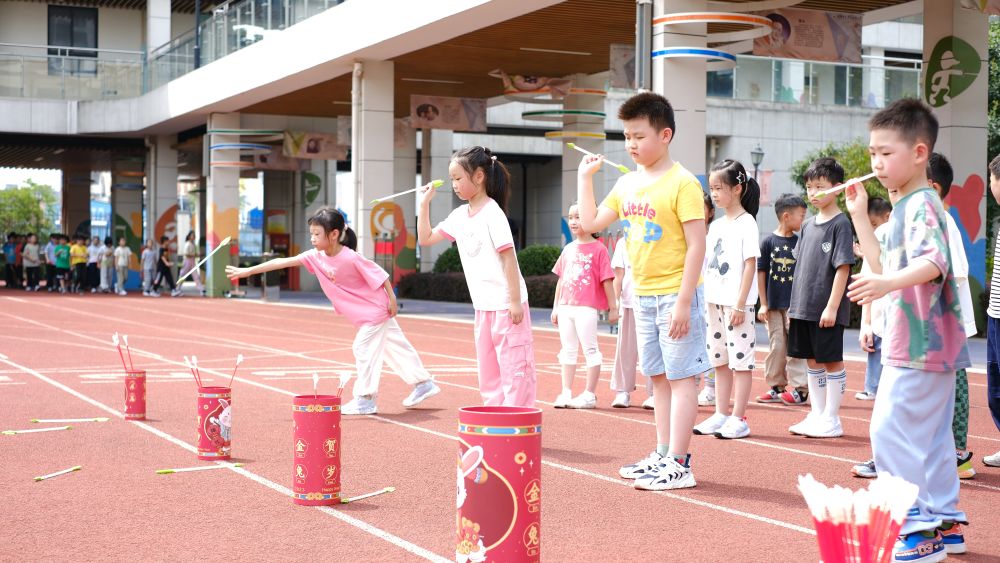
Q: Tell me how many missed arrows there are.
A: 5